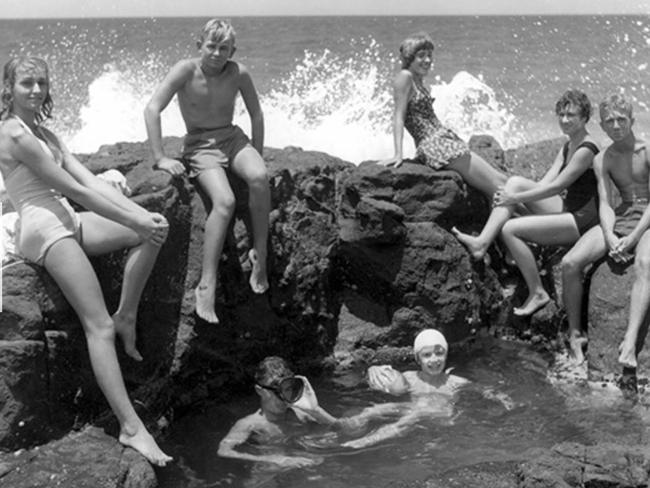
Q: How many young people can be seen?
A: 7